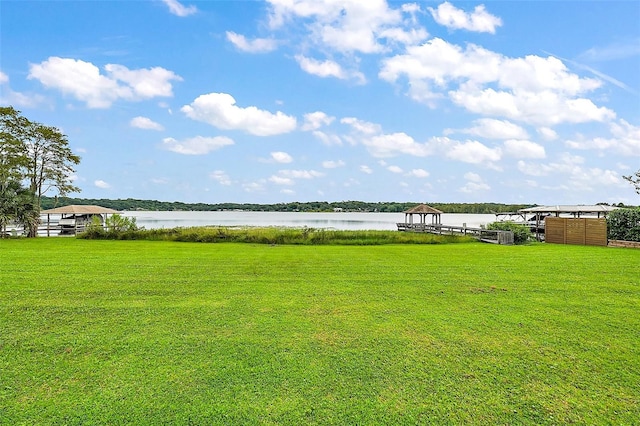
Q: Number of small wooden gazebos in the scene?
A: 1